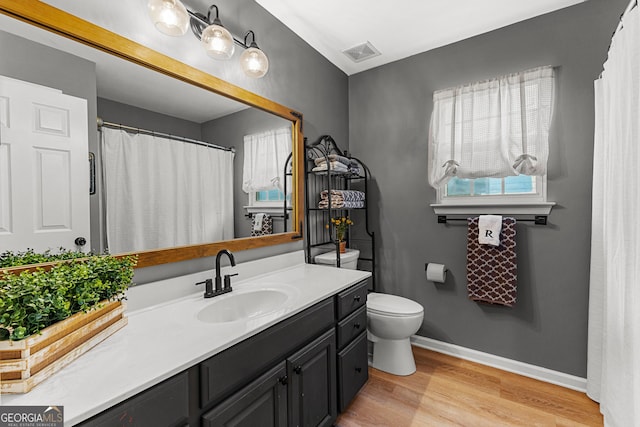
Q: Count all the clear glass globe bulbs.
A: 3